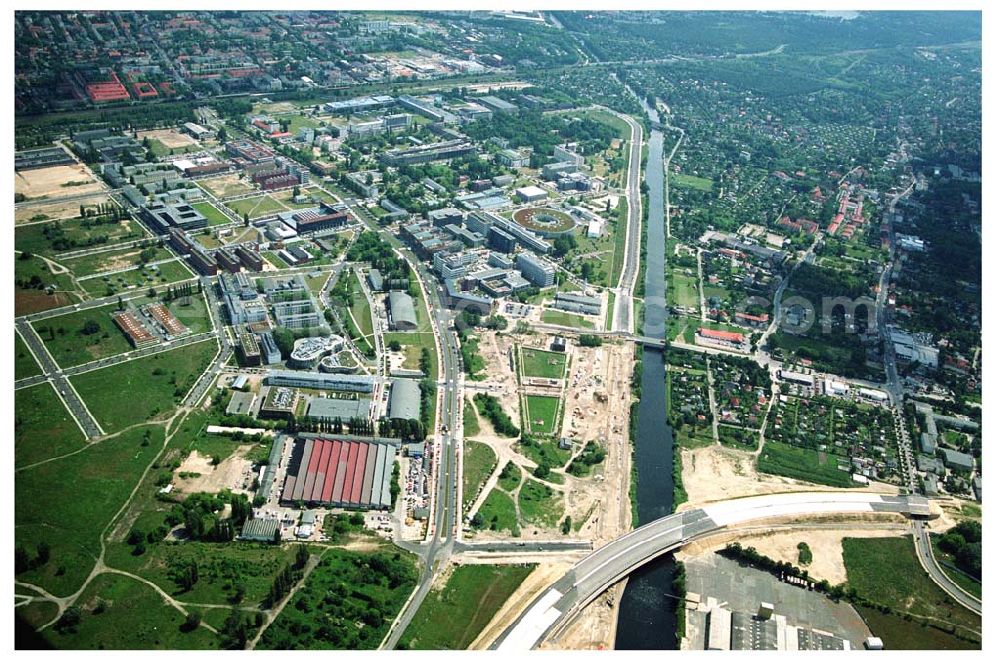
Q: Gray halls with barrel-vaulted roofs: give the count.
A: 2